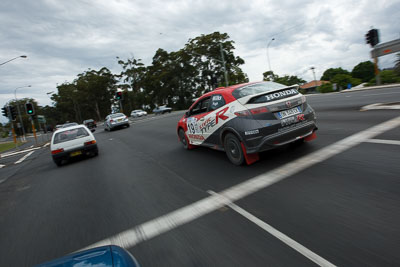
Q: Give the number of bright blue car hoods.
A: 1